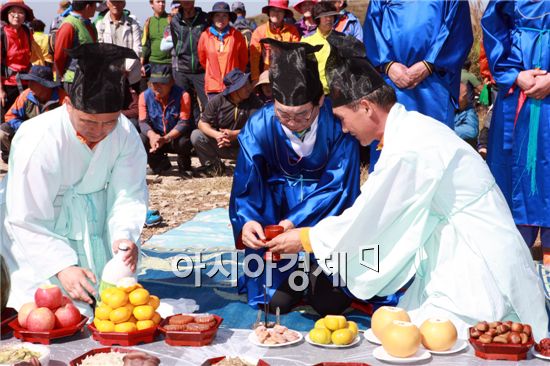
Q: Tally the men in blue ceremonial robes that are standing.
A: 2